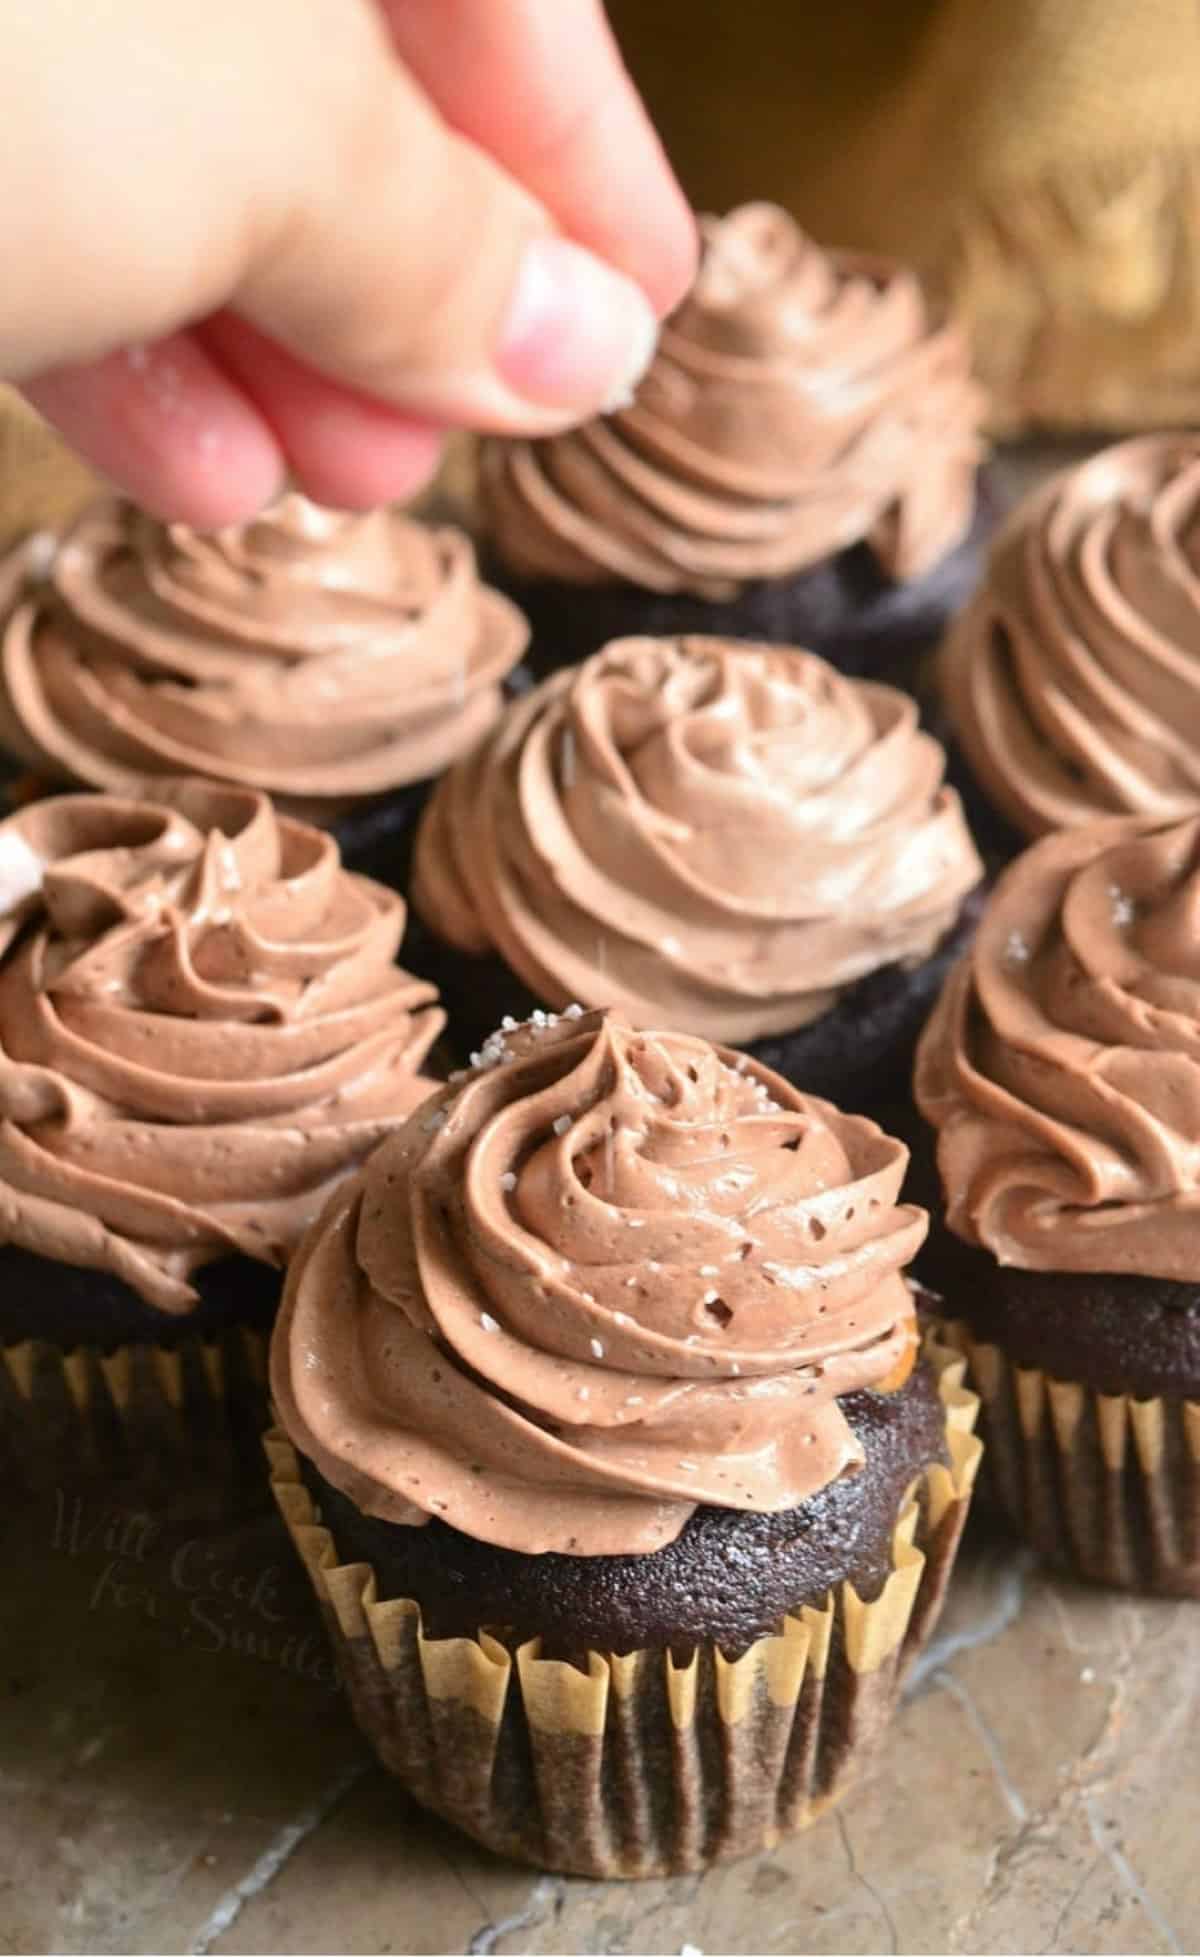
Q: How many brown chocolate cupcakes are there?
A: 7